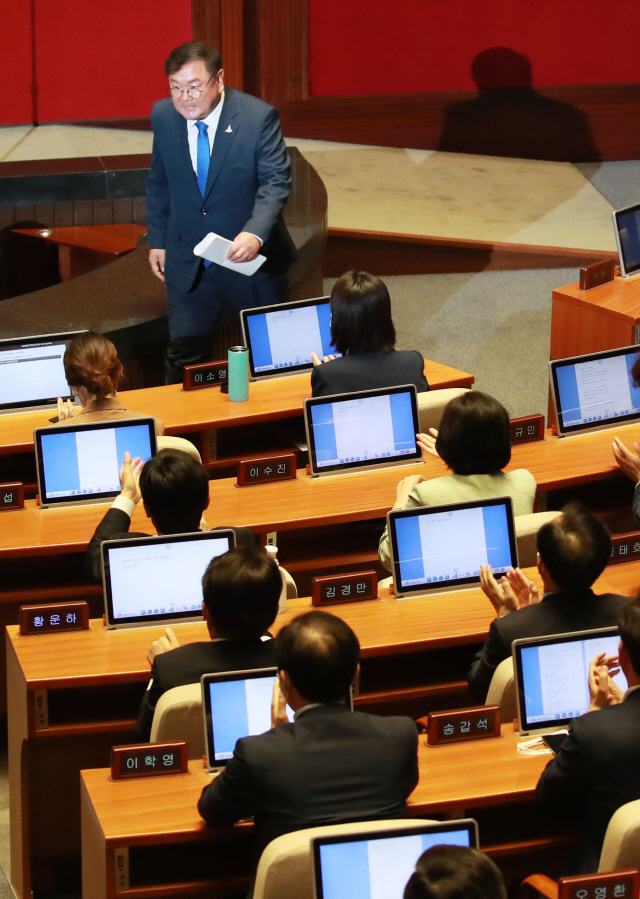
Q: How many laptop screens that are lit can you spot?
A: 11